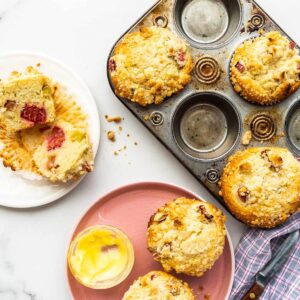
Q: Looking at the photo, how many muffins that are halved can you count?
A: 1